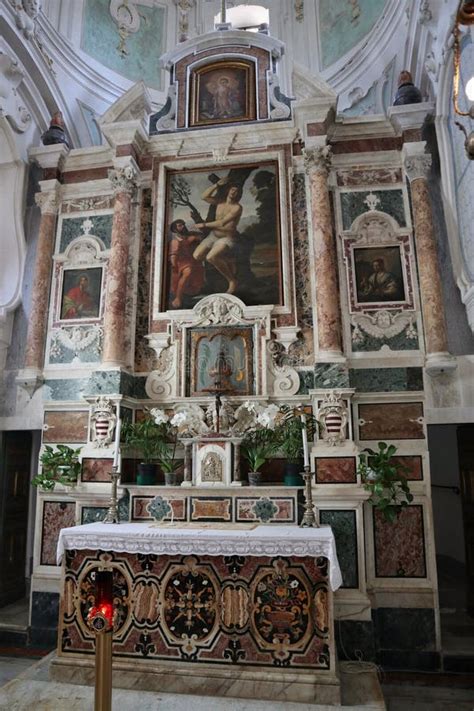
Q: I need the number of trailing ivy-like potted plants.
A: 2